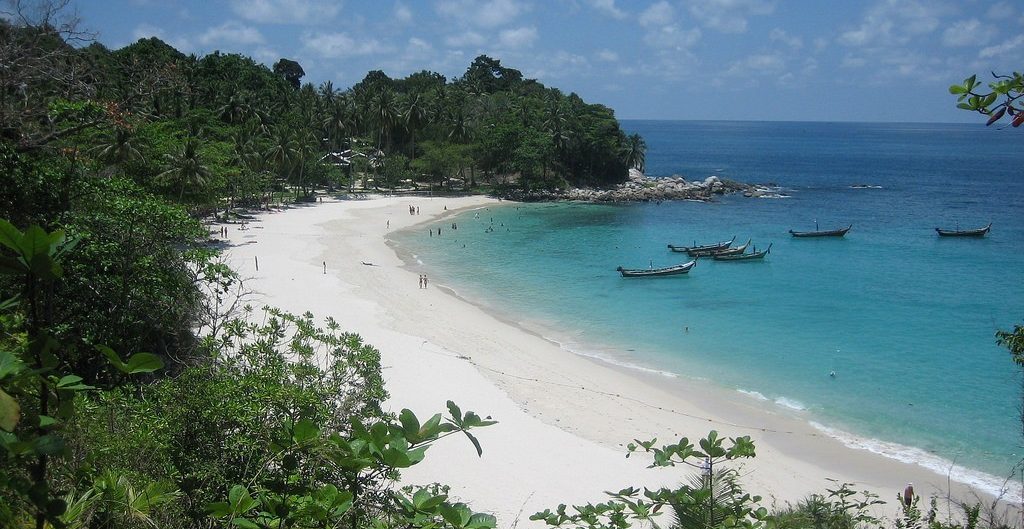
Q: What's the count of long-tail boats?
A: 6